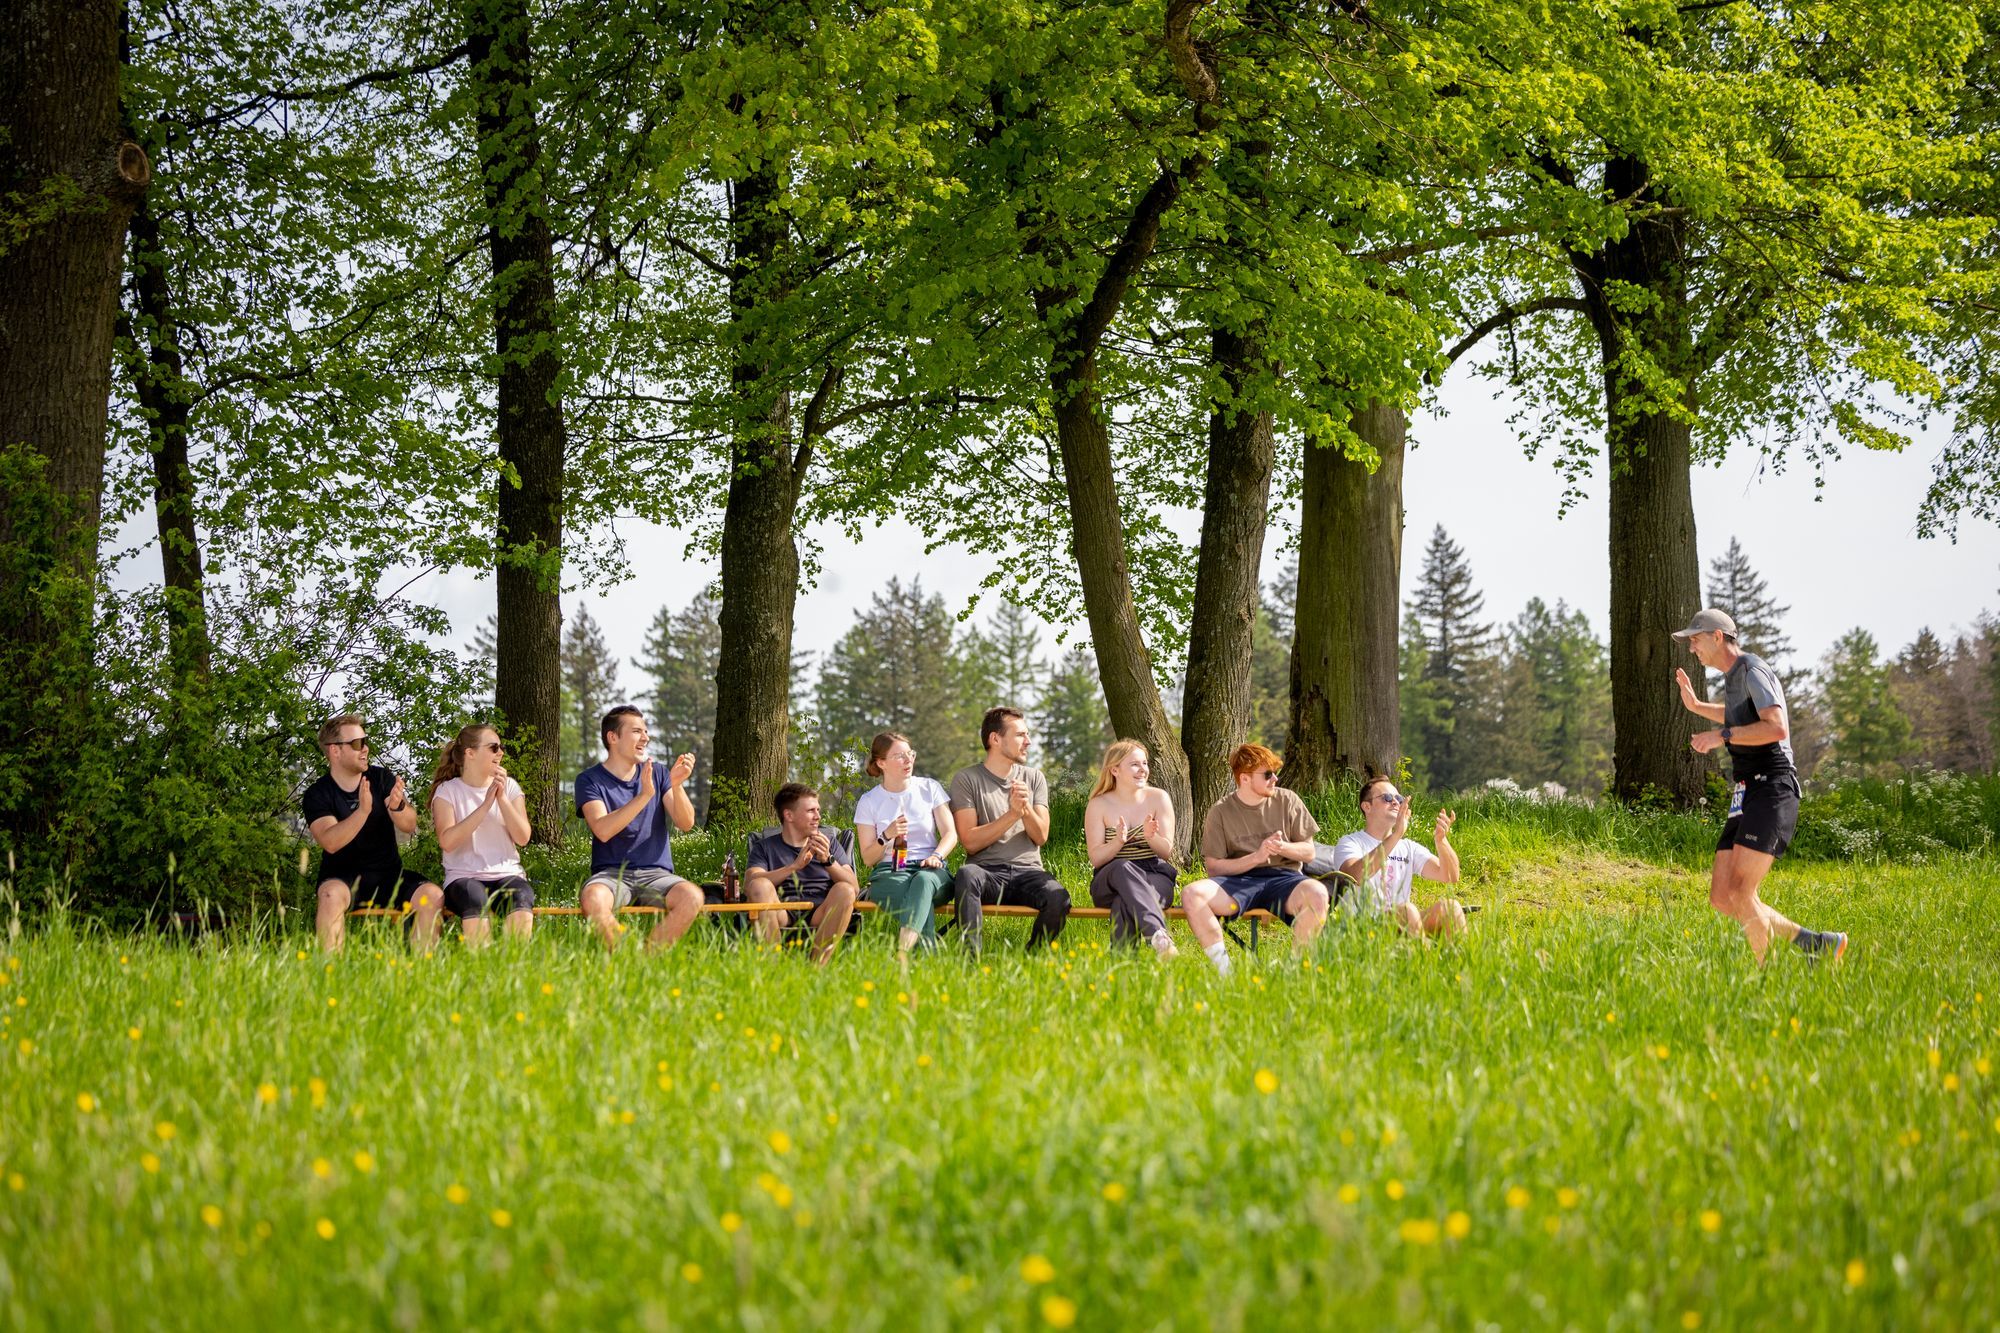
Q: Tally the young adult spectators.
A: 9